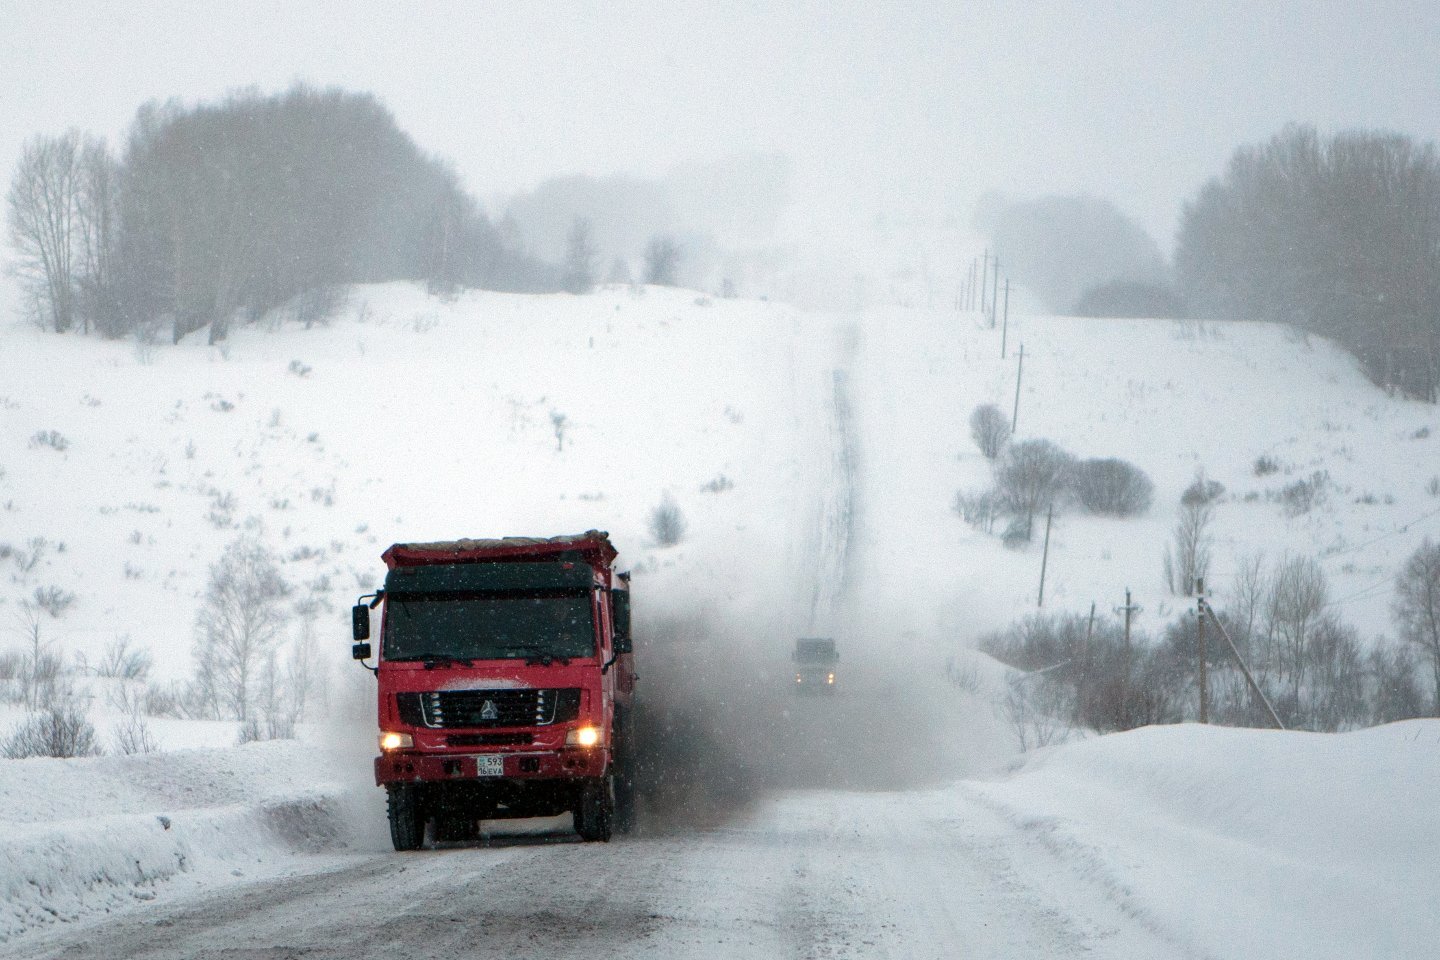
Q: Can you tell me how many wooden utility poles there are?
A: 12